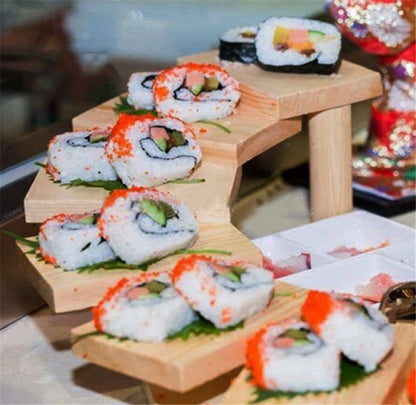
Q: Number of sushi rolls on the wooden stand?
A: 12